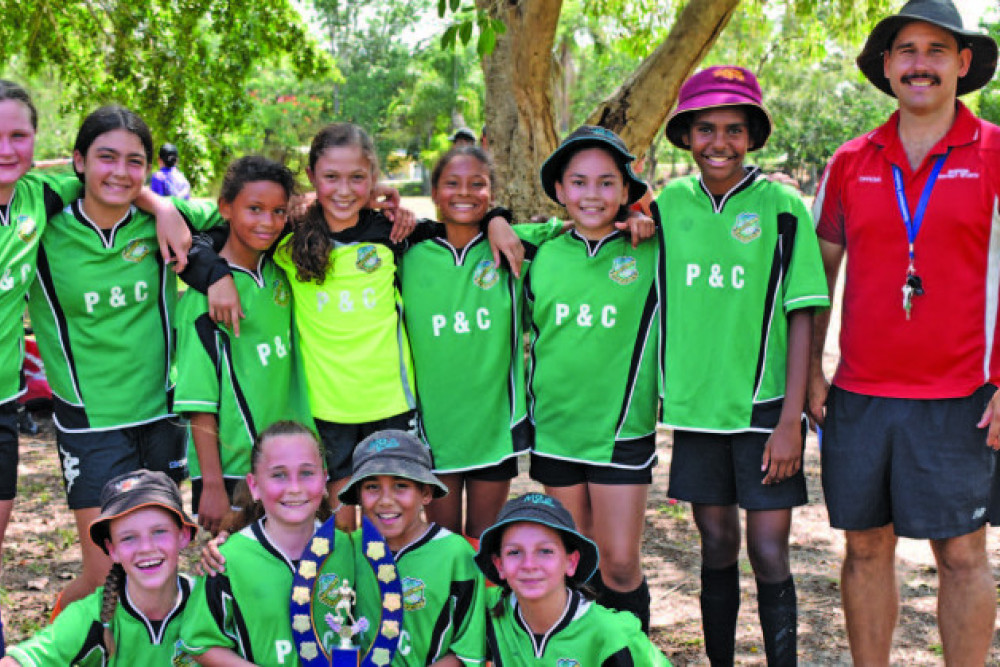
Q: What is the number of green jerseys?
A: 10